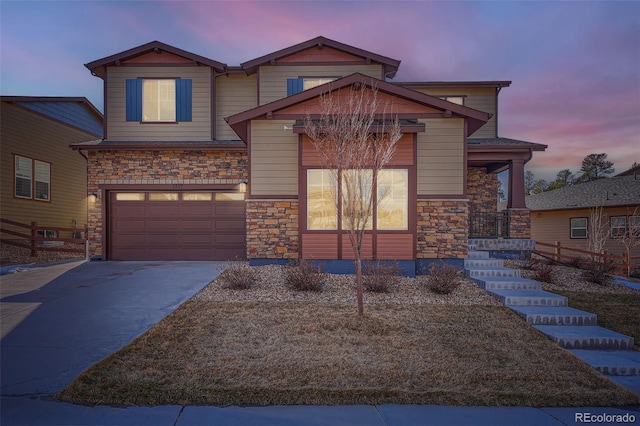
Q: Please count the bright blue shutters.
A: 3